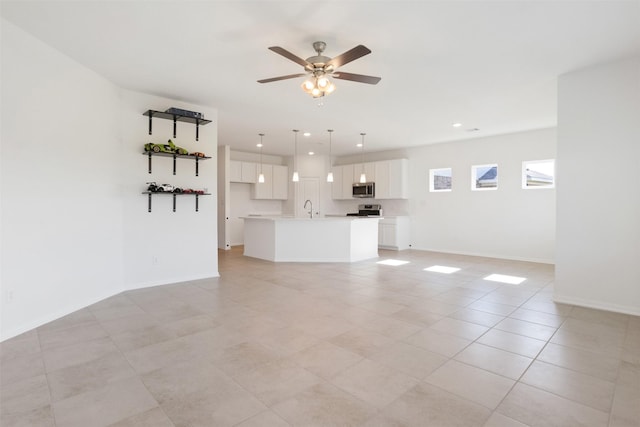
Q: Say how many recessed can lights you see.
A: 5